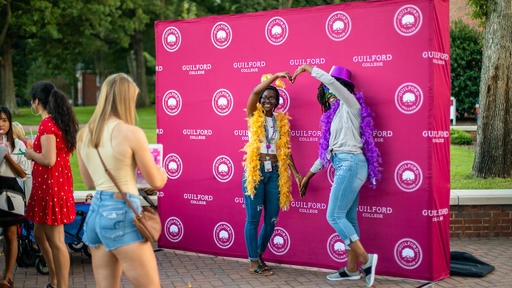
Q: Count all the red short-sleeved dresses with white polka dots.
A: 1